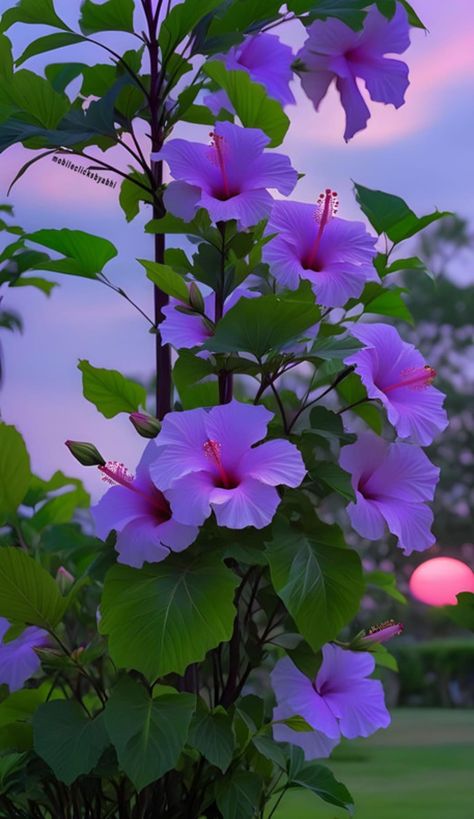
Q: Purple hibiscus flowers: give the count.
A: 11